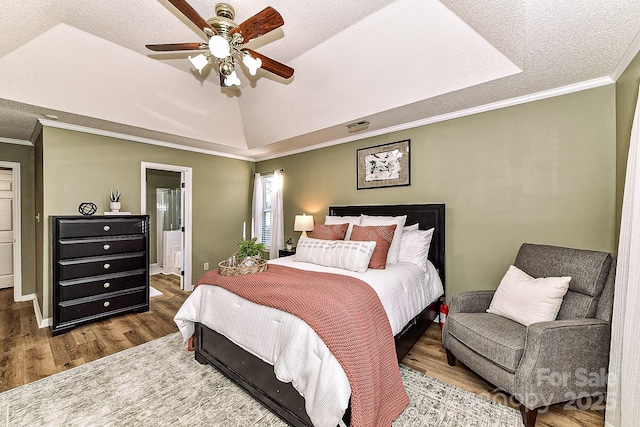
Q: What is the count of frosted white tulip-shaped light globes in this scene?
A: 4